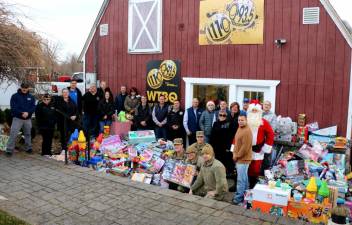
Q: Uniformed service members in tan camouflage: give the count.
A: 4